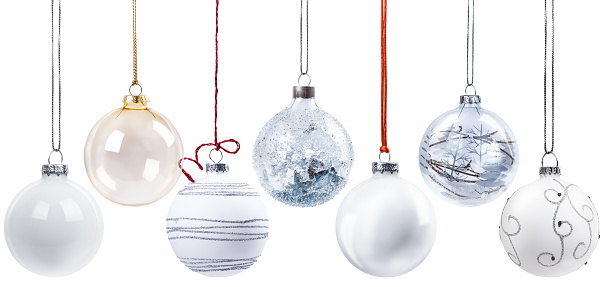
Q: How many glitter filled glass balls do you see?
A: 1